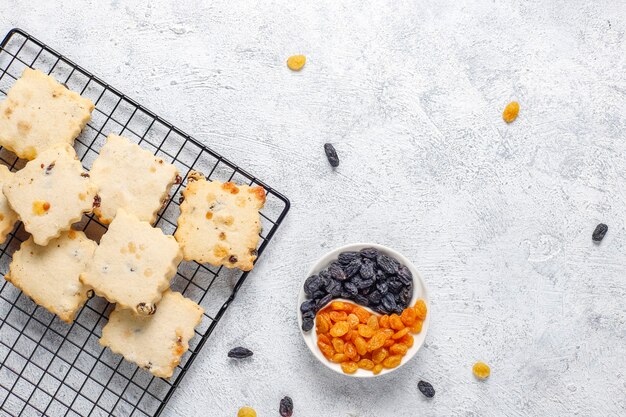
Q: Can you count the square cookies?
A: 8